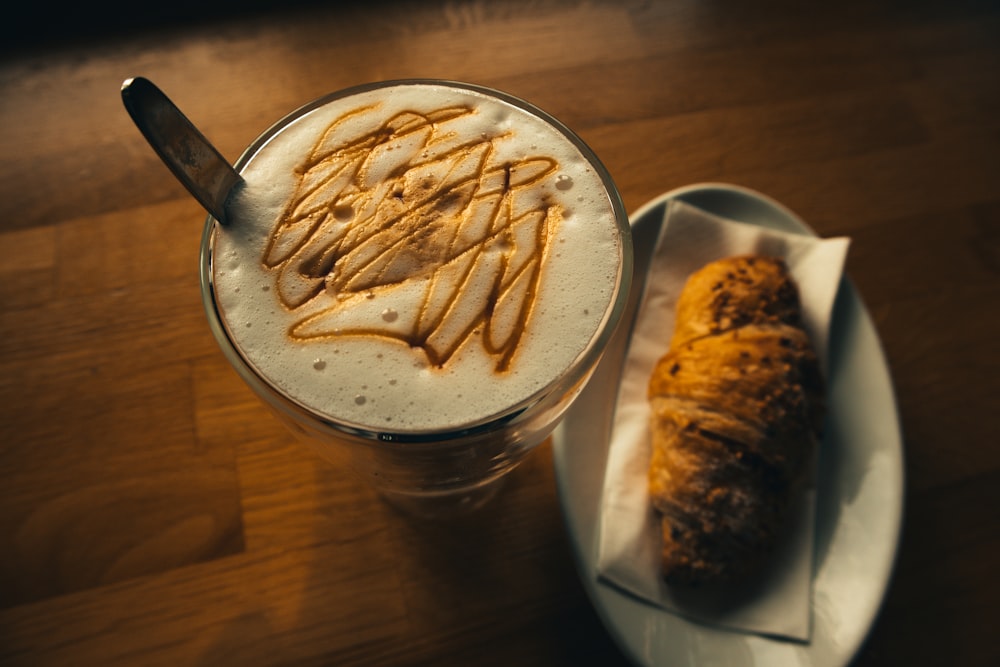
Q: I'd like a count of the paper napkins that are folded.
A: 1